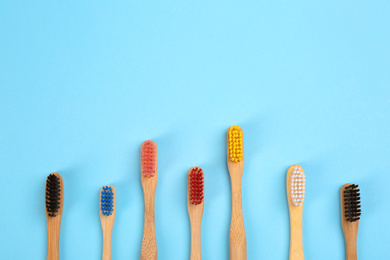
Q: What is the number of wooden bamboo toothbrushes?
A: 7